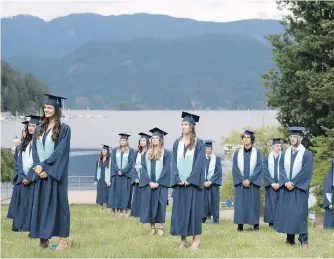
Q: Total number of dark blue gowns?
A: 13